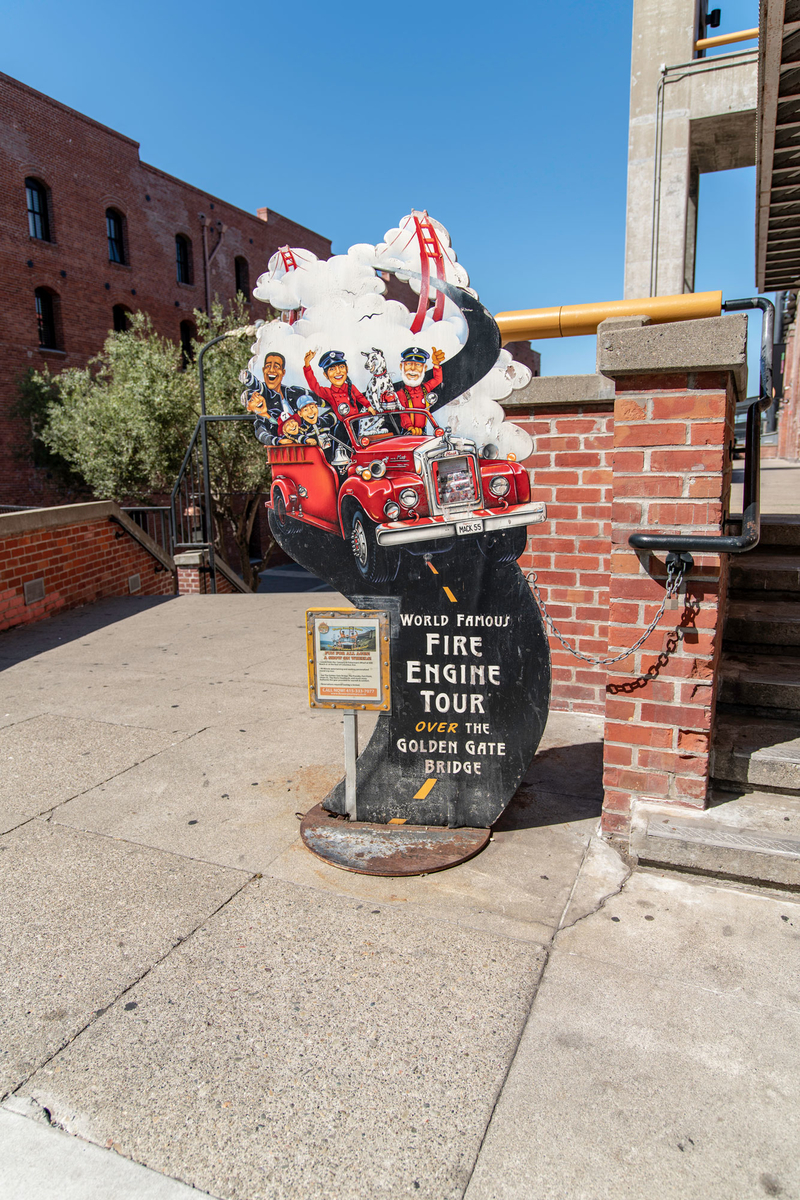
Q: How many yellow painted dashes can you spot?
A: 4